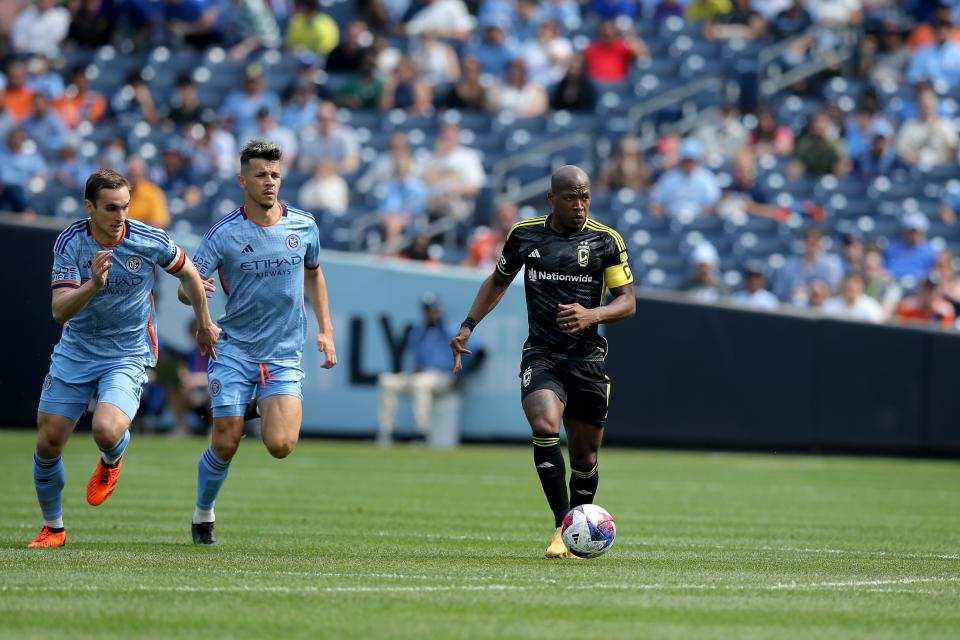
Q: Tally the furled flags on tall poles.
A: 0